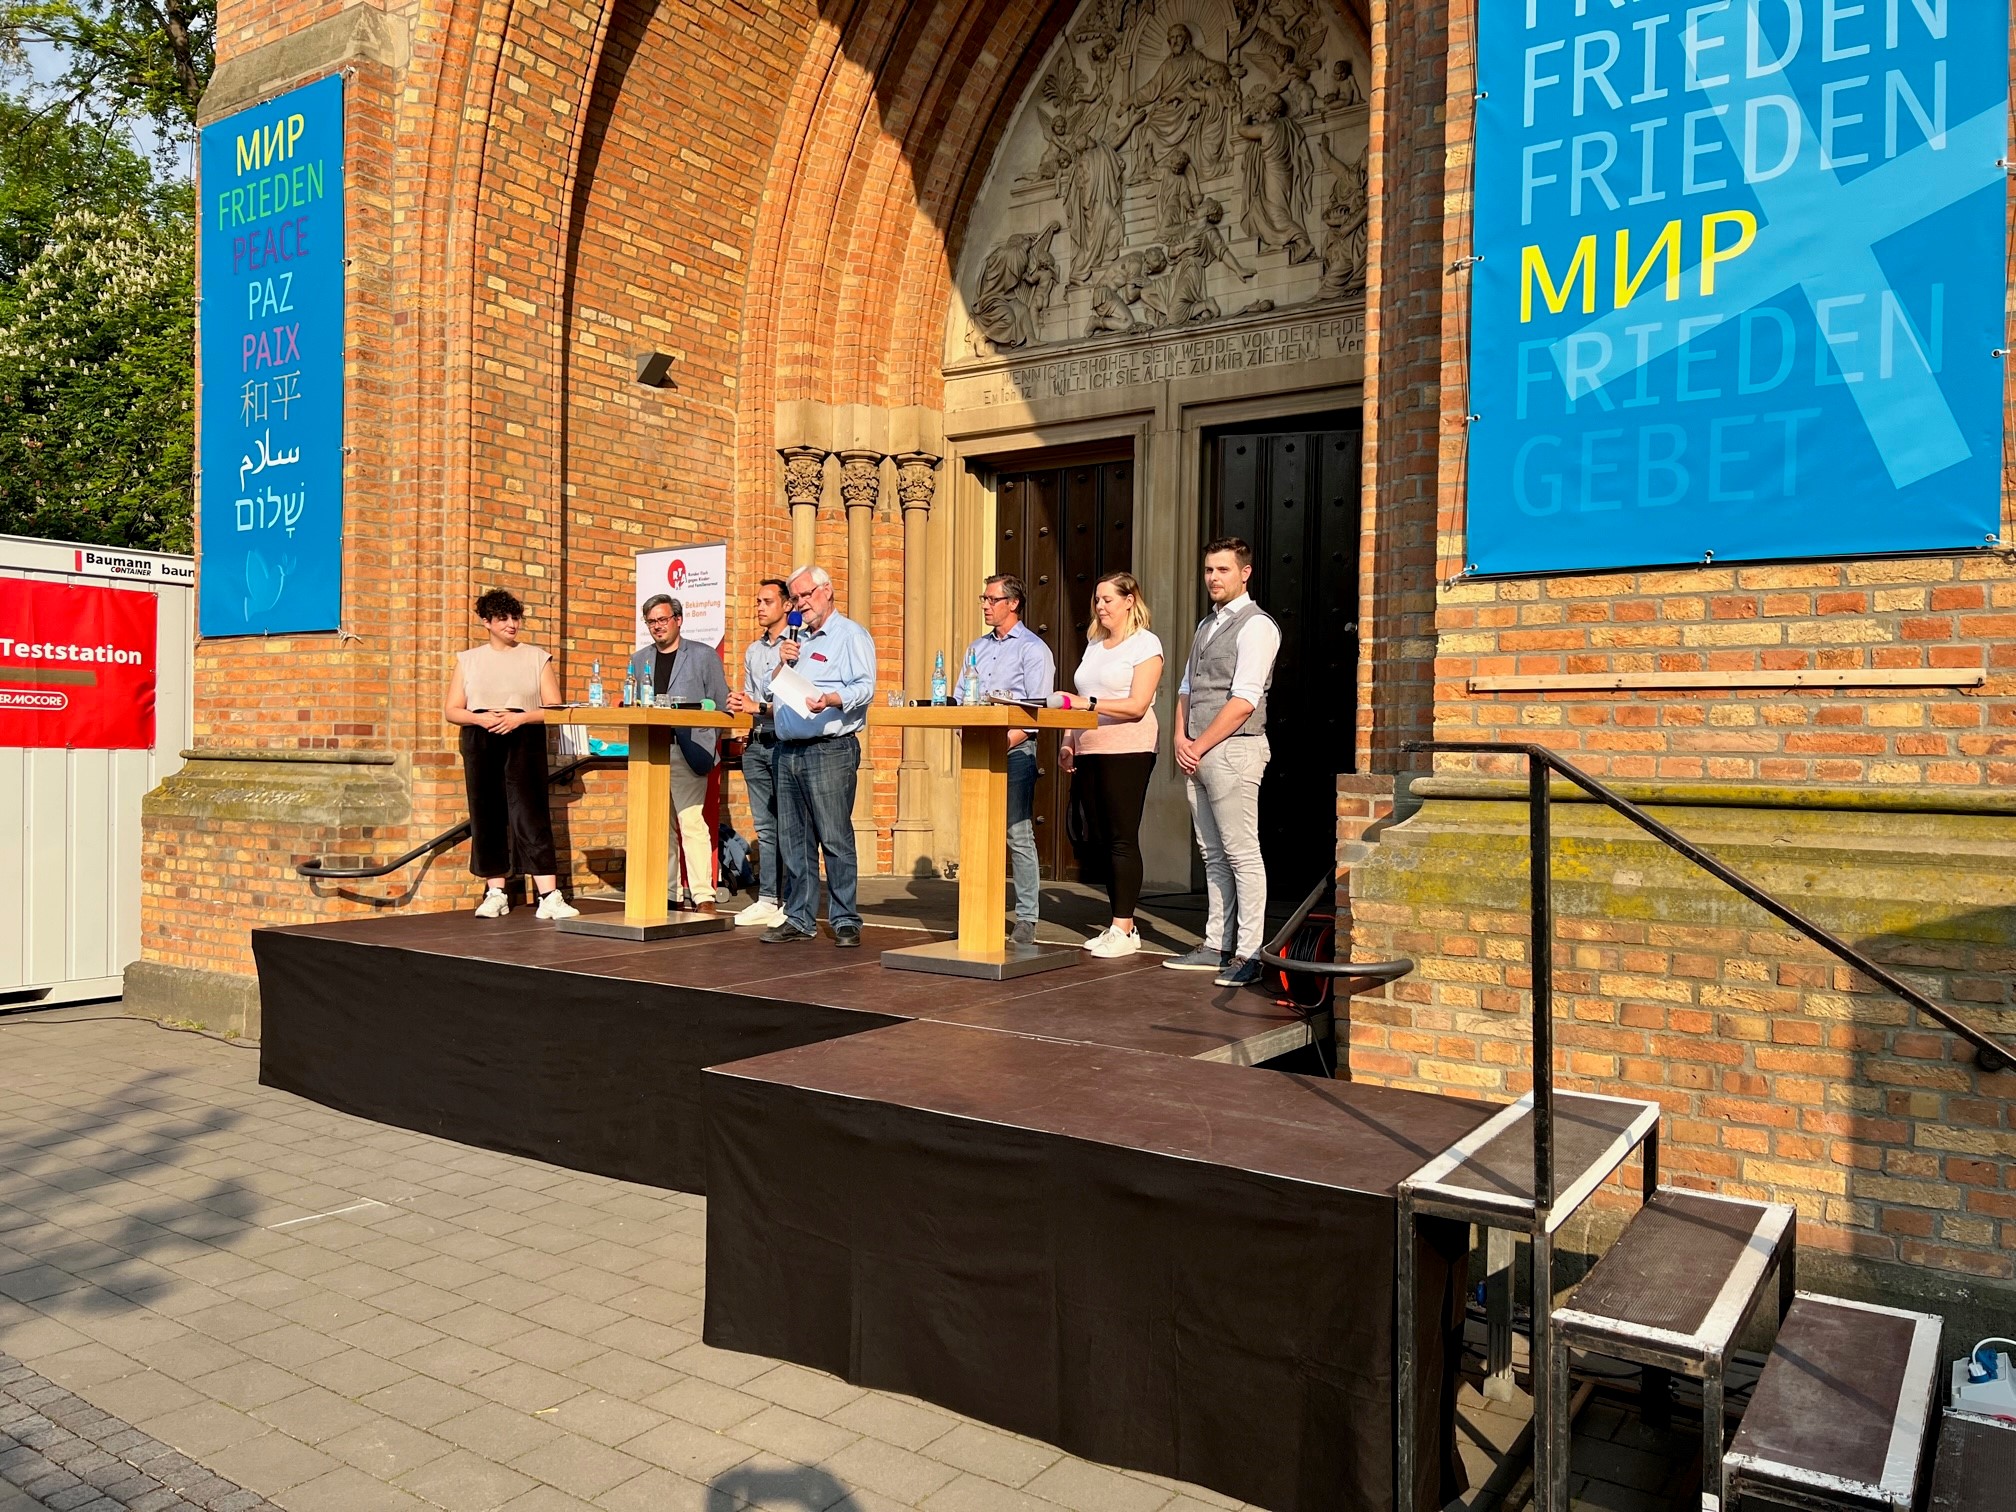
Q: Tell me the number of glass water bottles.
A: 5